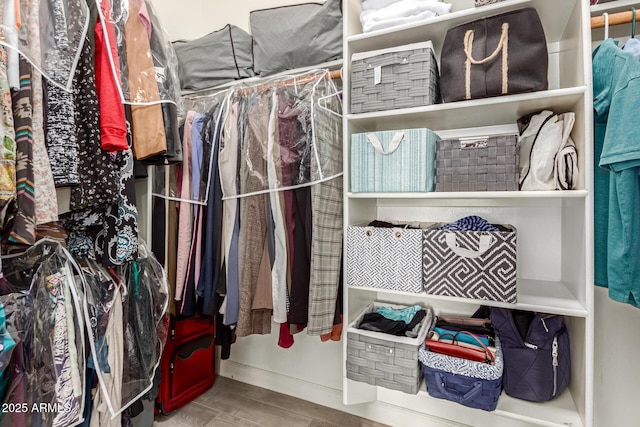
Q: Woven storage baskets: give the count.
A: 4